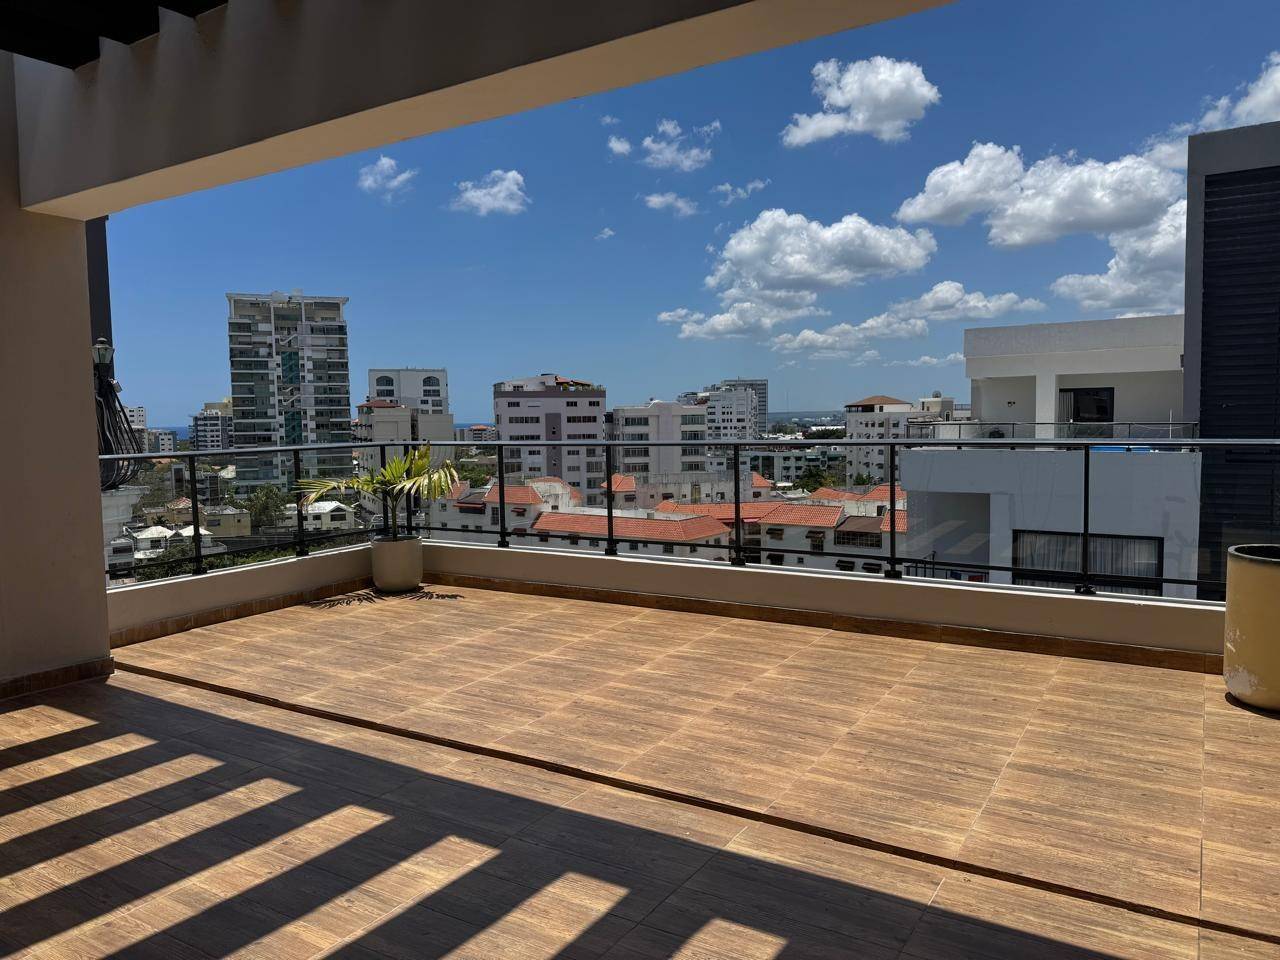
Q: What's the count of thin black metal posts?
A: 9